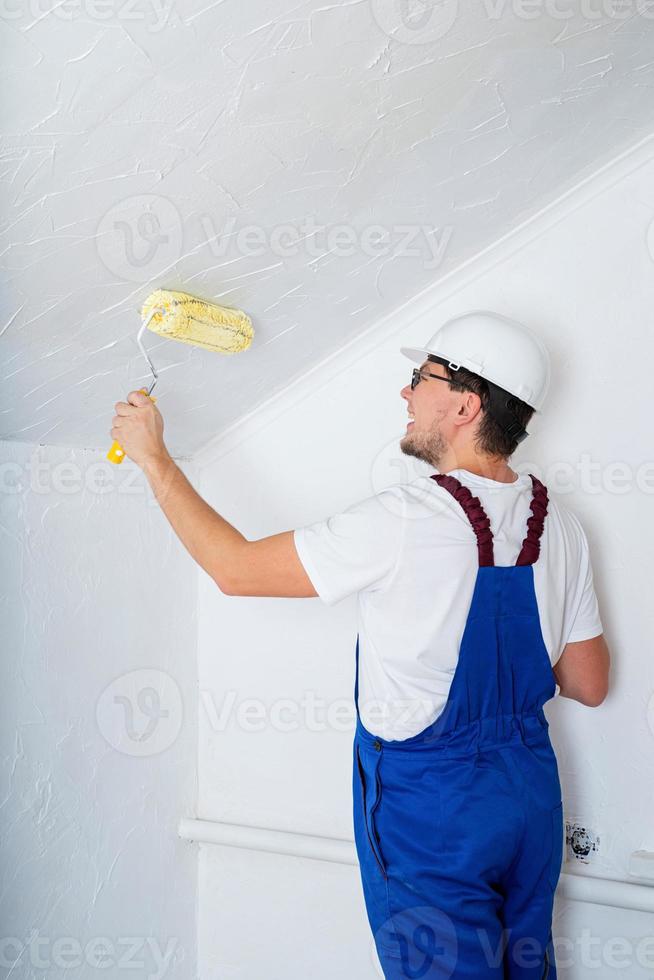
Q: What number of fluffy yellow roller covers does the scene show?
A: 1